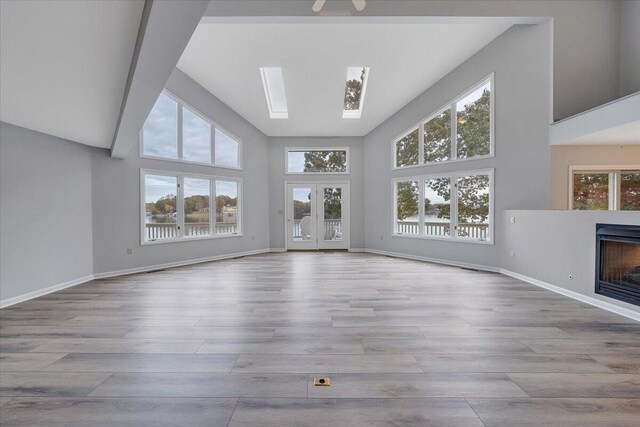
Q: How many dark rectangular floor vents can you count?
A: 4